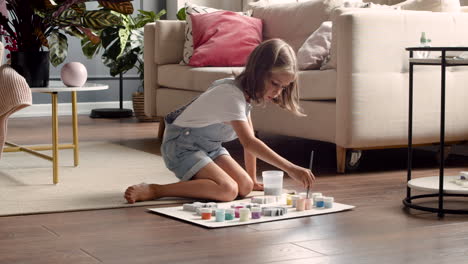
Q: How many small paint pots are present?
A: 14